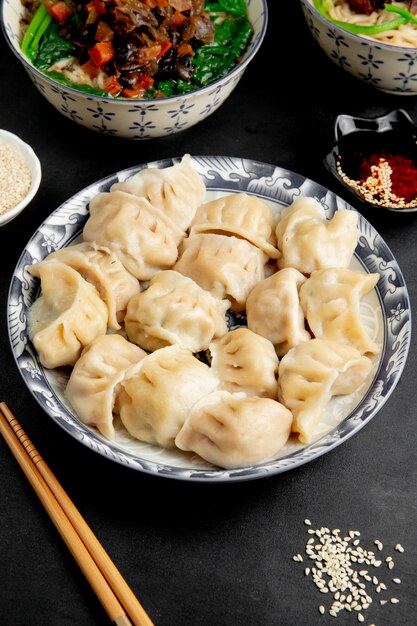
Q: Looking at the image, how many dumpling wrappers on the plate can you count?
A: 15